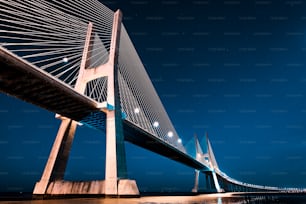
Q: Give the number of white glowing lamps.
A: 5